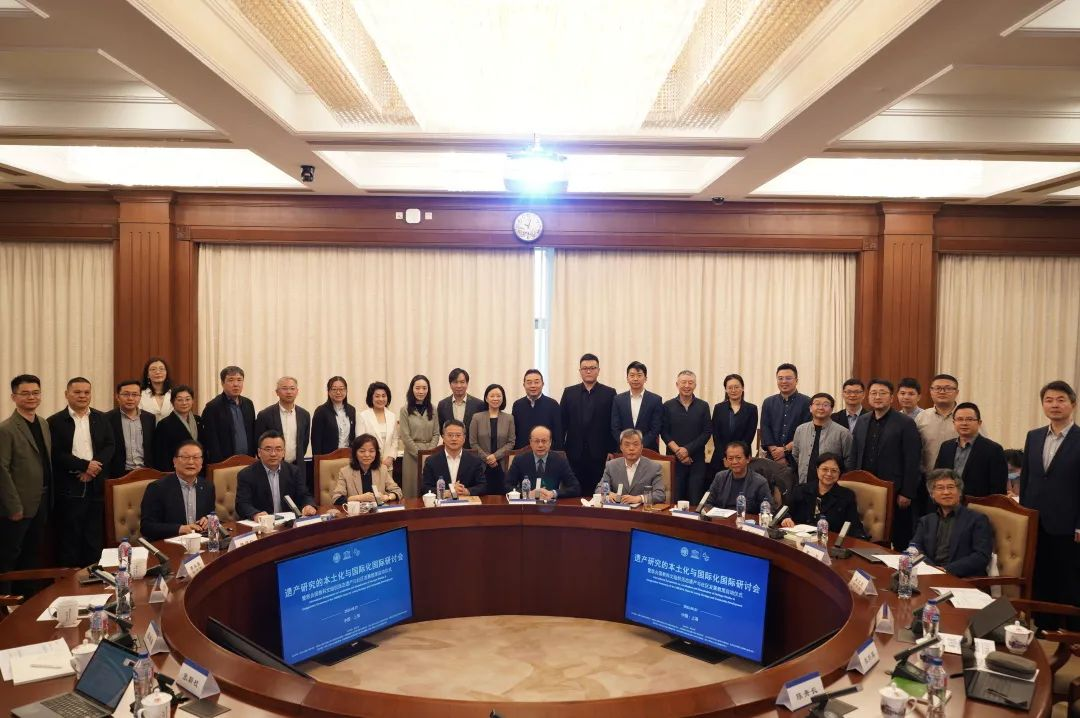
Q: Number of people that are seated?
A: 9